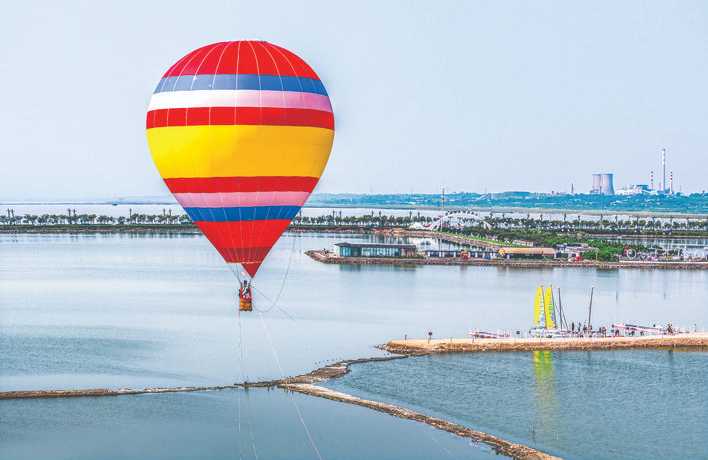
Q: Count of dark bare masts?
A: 2